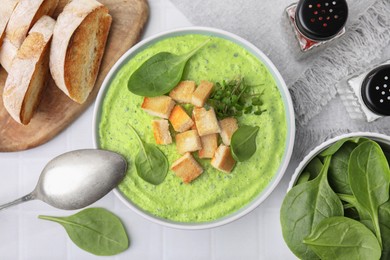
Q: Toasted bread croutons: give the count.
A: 11